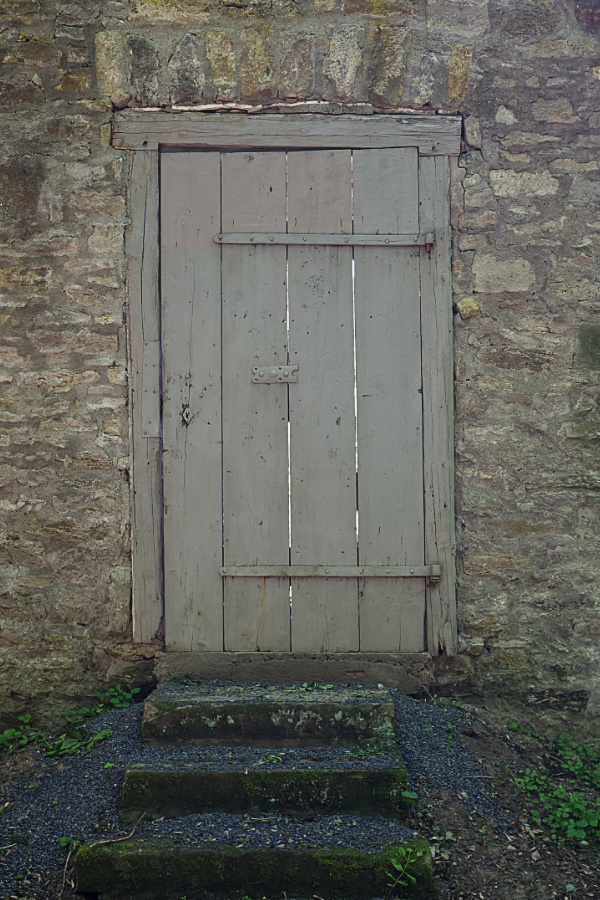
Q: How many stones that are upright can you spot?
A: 10